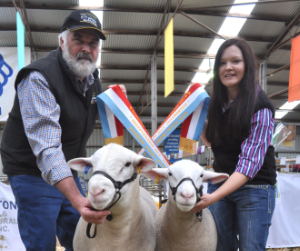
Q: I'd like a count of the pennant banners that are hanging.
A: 3